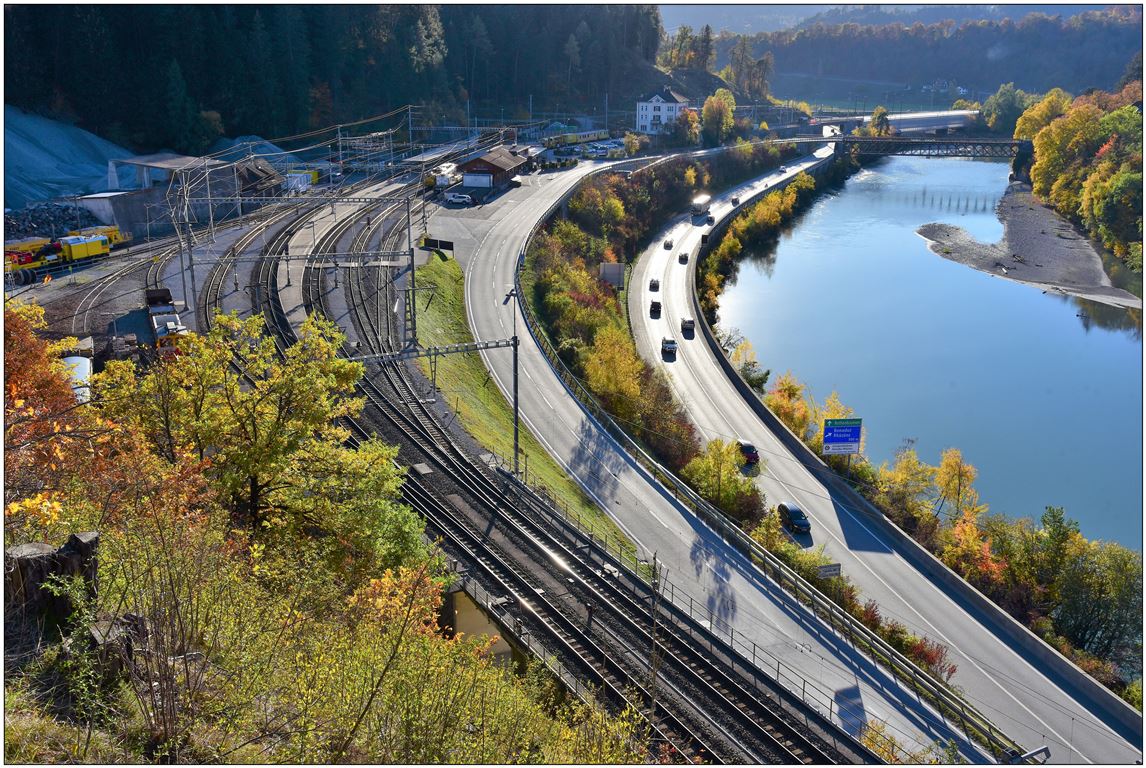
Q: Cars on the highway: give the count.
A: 11